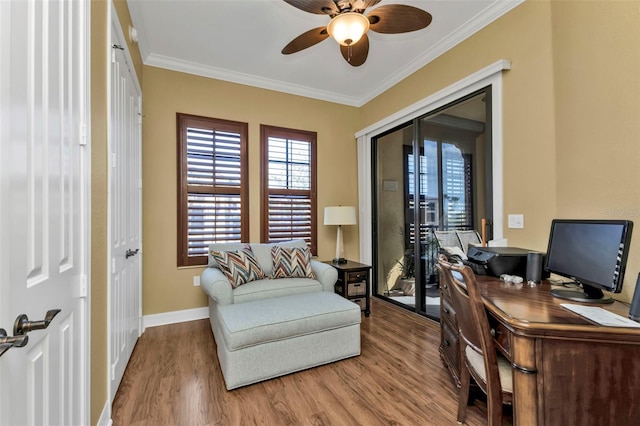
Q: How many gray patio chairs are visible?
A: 2